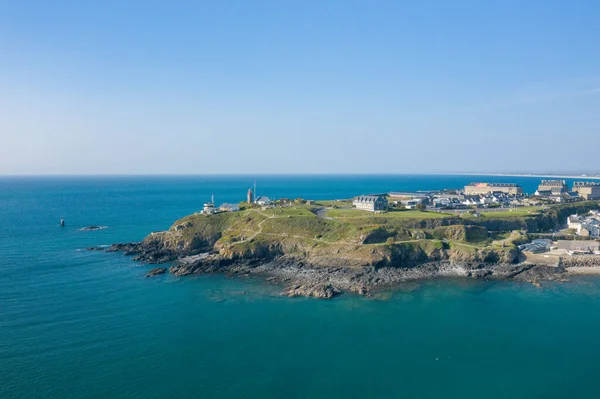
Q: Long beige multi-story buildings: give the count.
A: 3